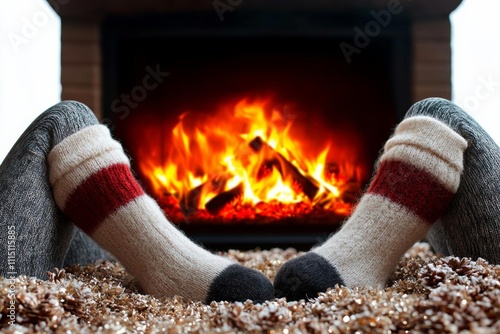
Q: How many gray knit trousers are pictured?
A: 2